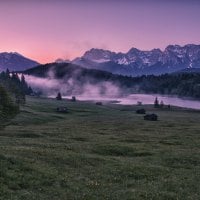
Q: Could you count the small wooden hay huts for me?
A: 4